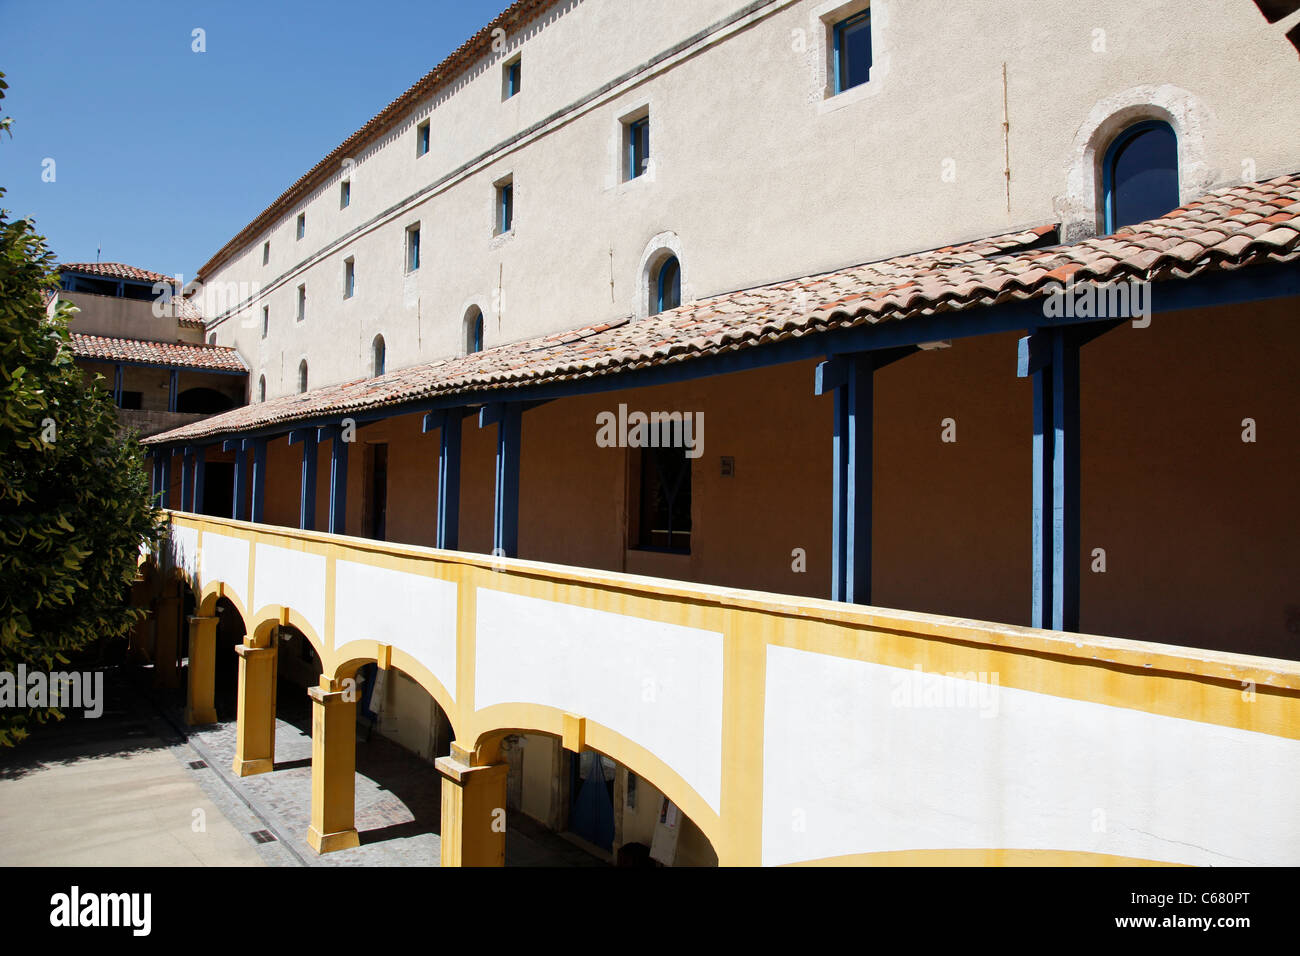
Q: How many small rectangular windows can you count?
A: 12